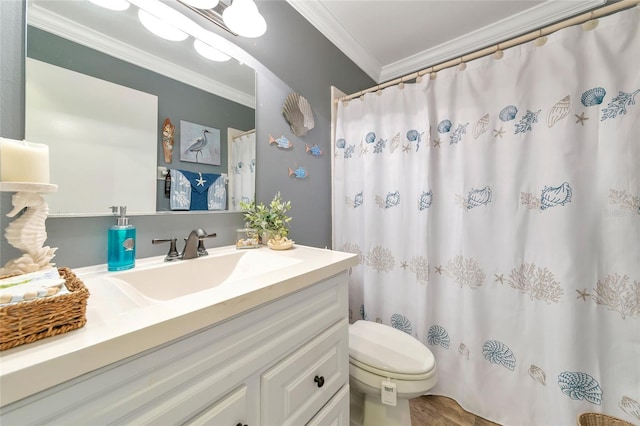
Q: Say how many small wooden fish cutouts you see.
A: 3